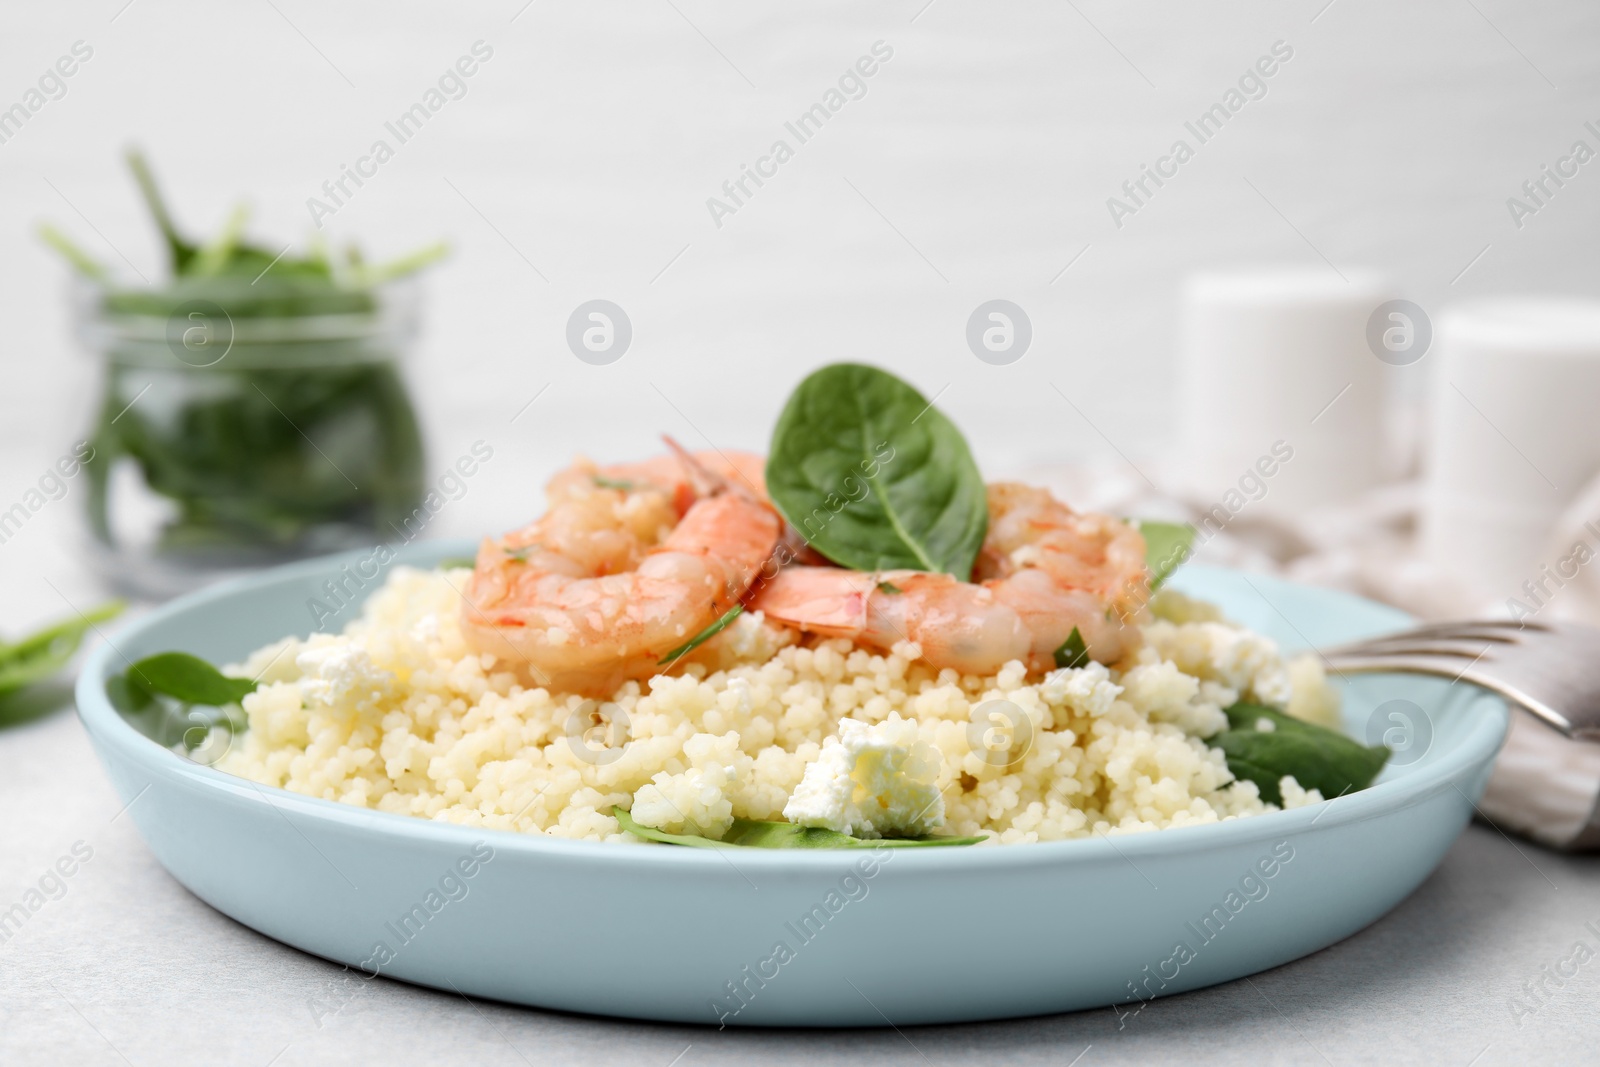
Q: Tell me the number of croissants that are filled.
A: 0